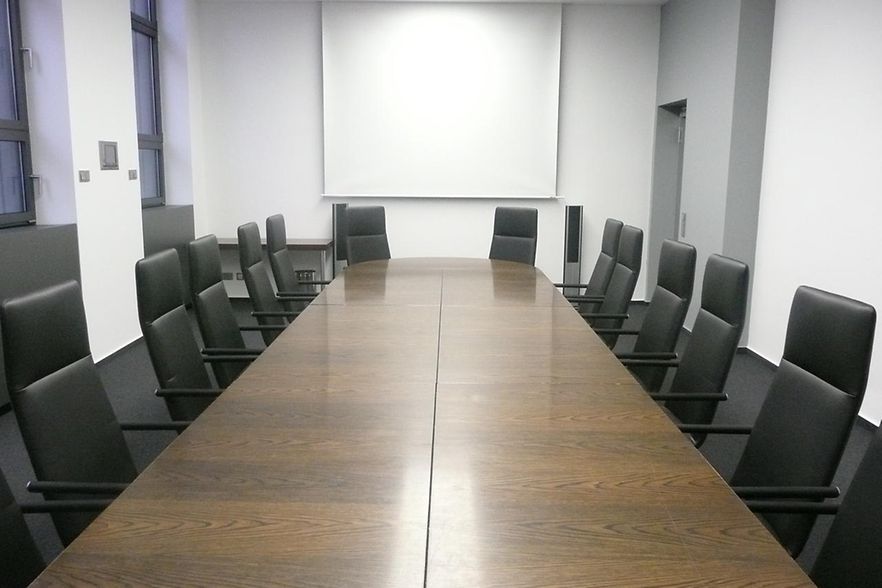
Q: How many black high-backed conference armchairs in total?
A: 14